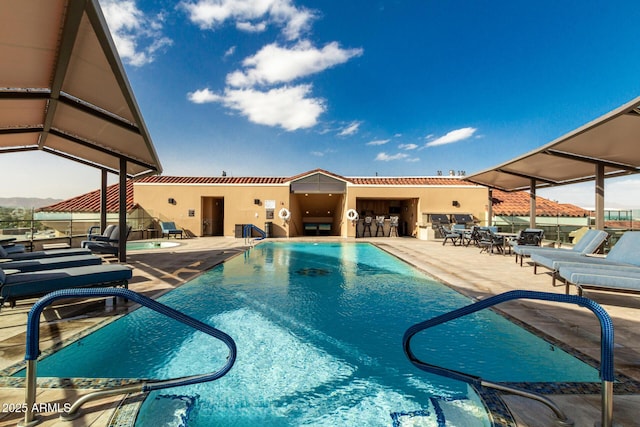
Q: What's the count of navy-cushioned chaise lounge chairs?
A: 3